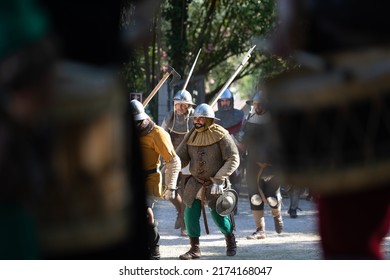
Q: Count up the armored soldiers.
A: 5